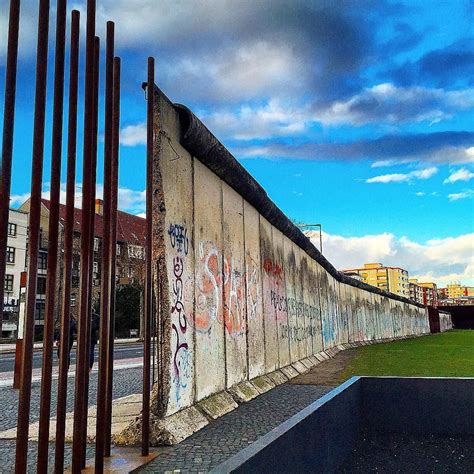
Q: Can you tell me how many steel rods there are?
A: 9